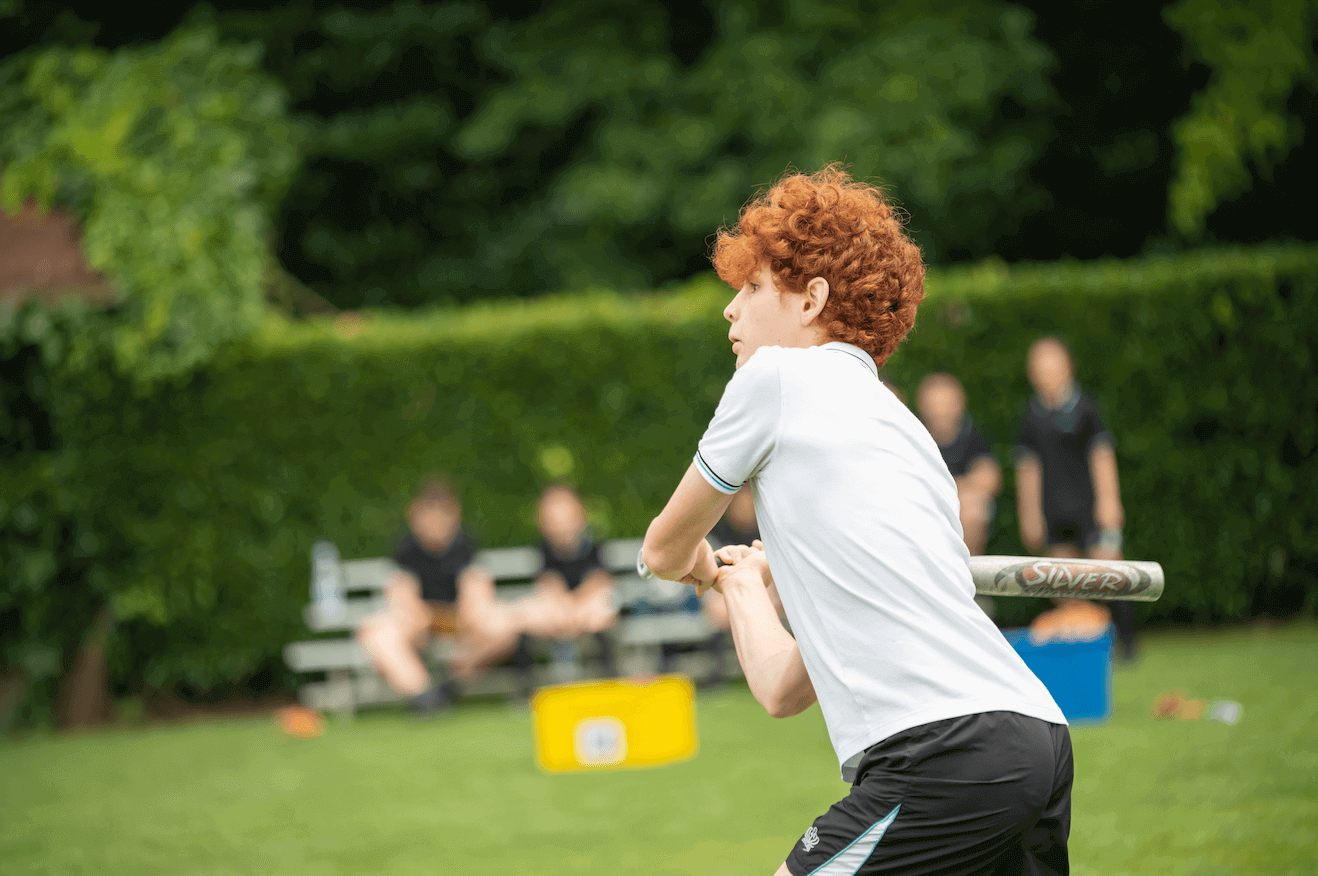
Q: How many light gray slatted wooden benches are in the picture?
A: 1